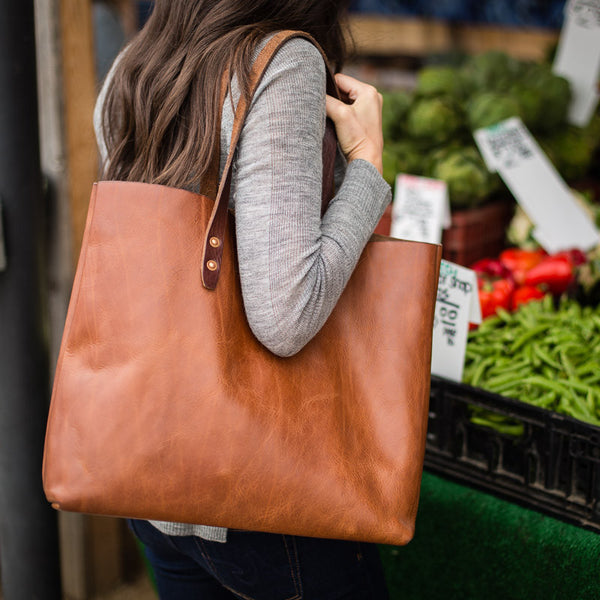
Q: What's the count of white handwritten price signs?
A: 4